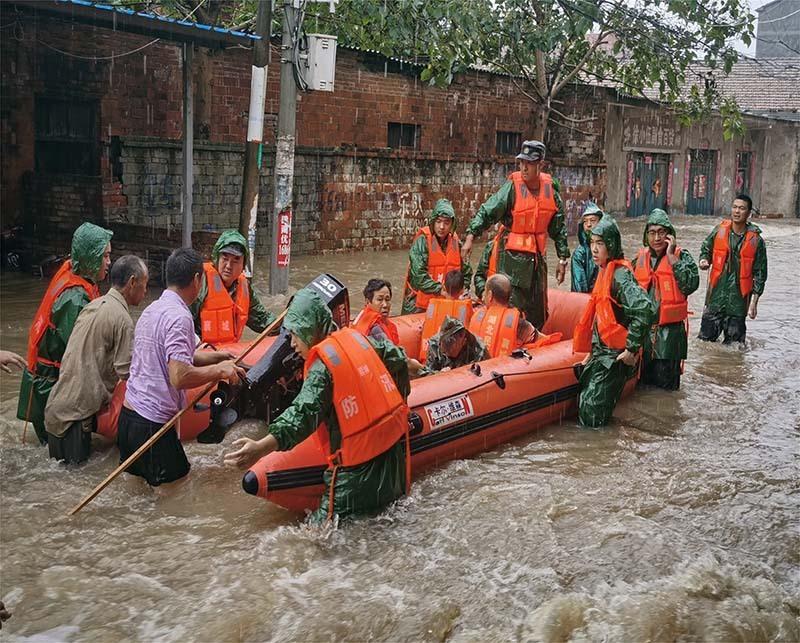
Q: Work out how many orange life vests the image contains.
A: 12